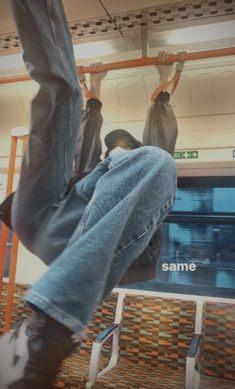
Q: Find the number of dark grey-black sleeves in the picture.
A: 2